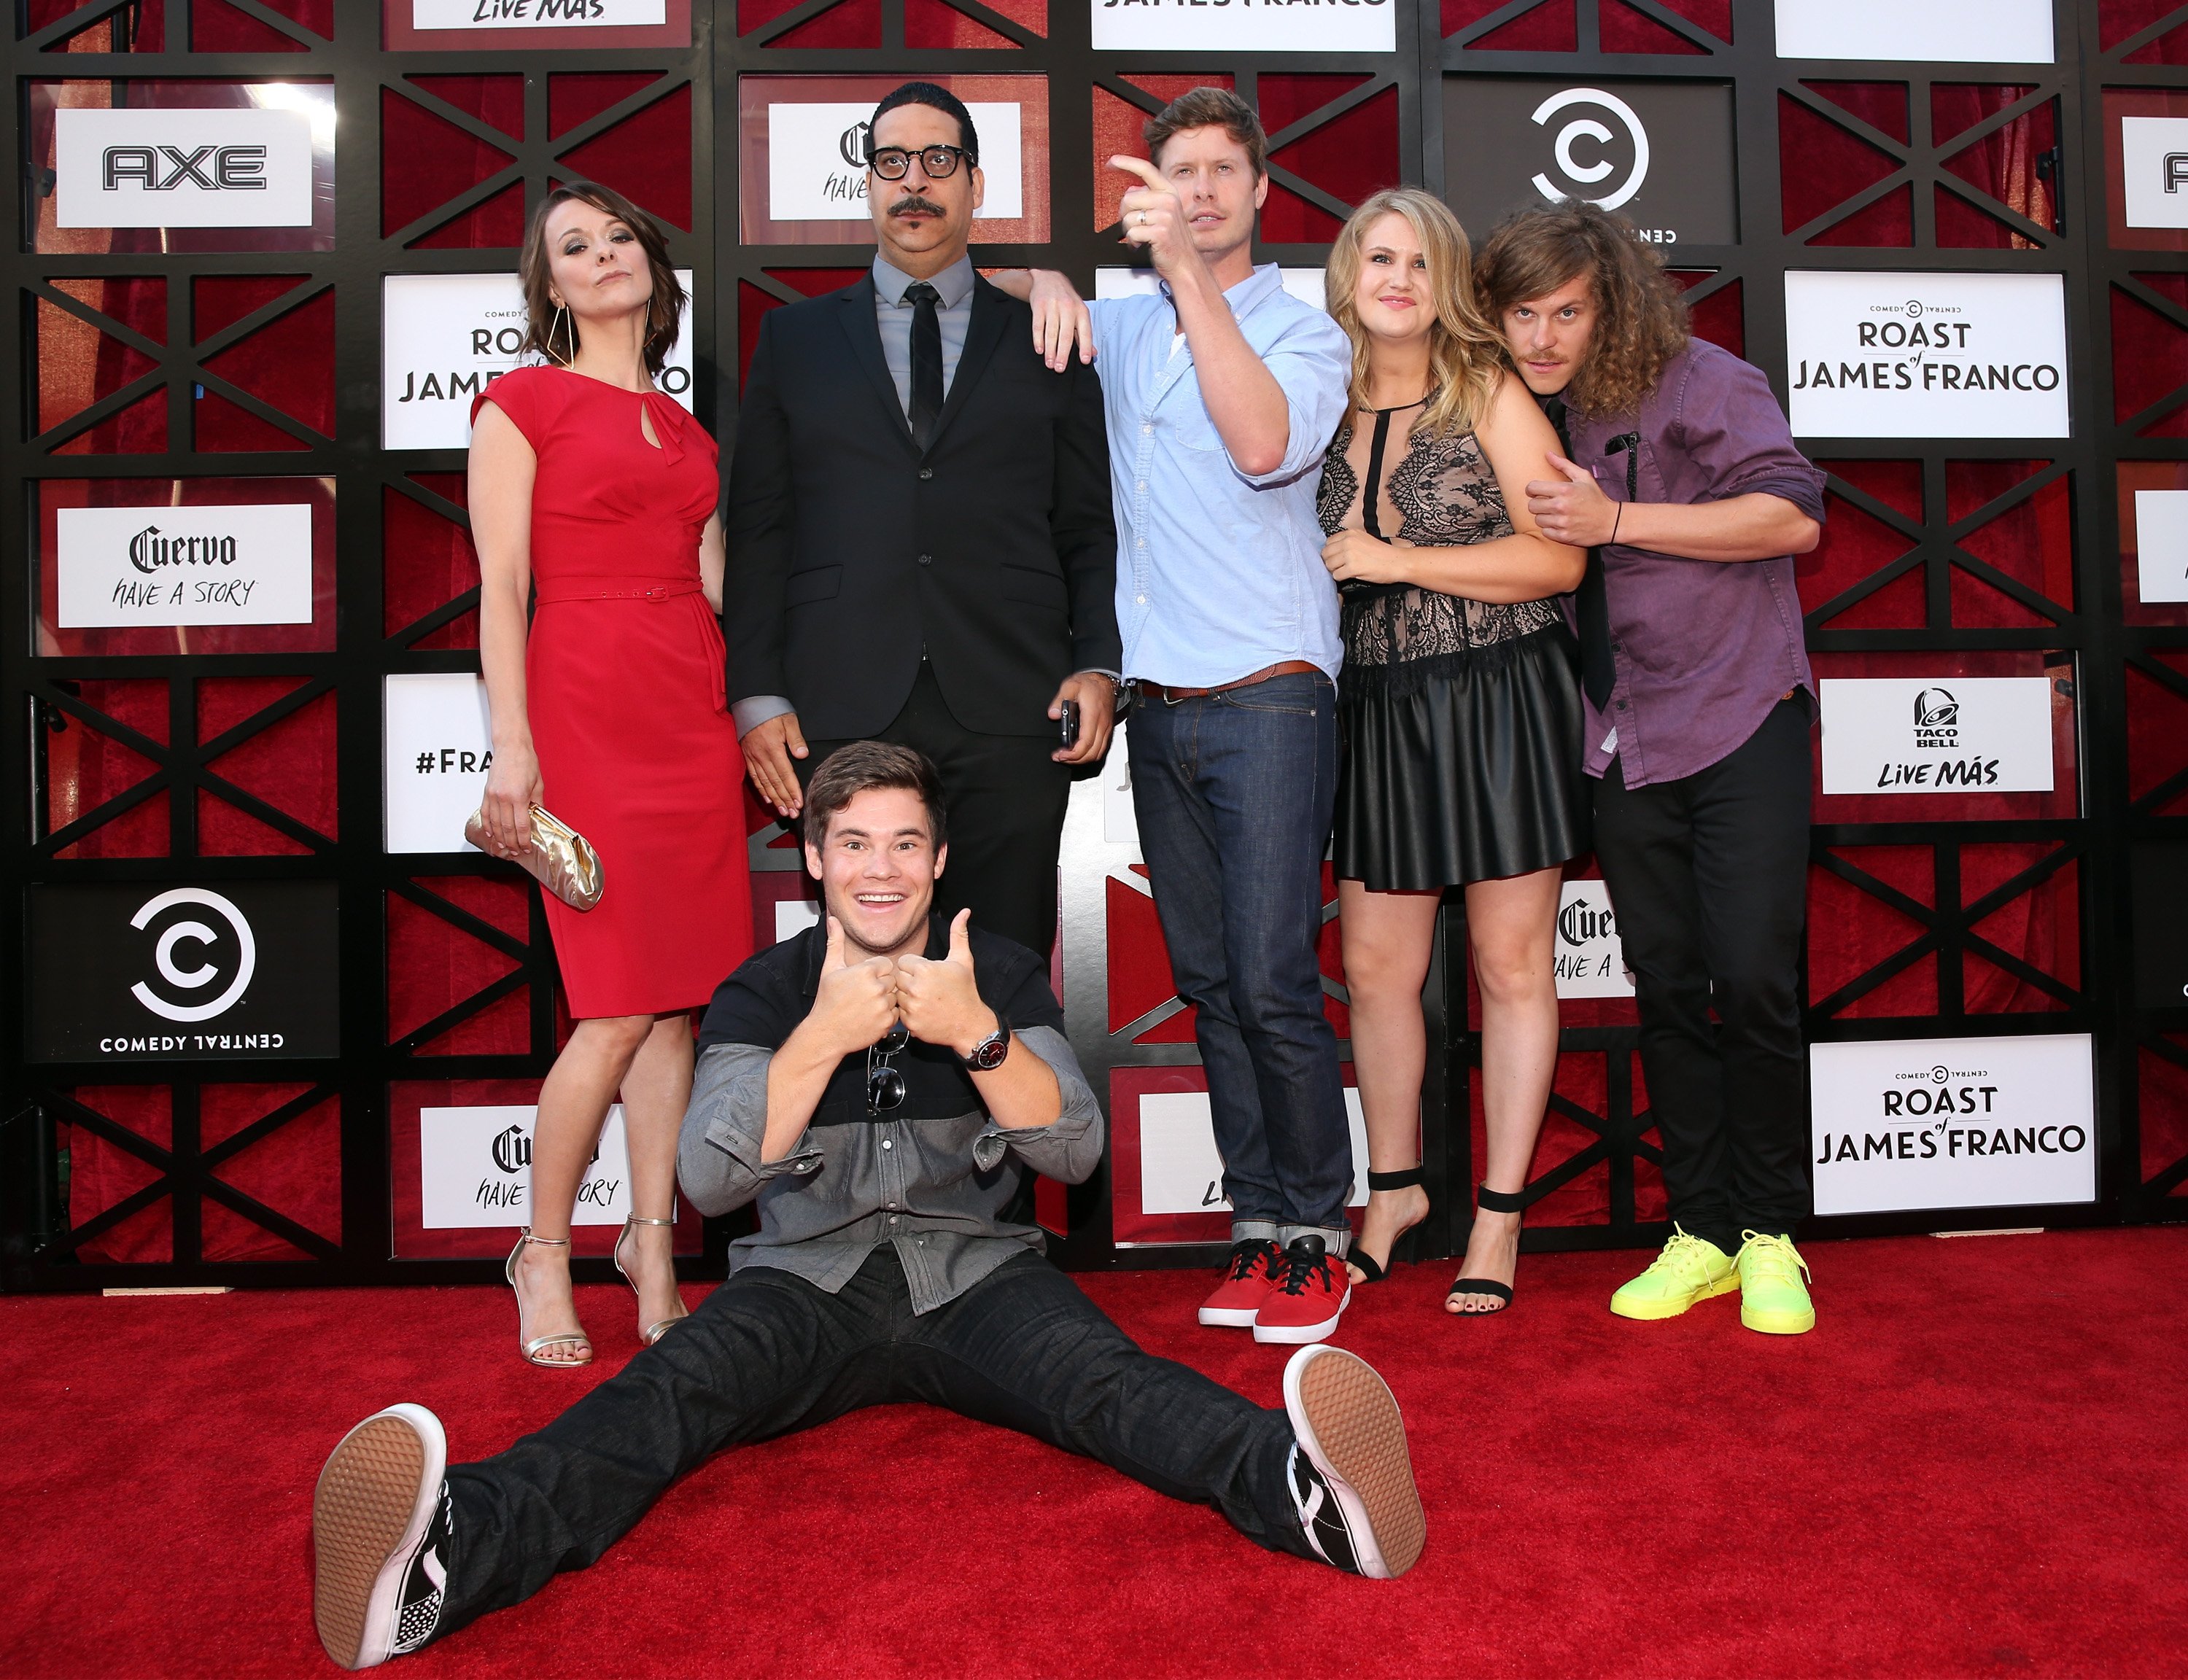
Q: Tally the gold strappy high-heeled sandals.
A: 2